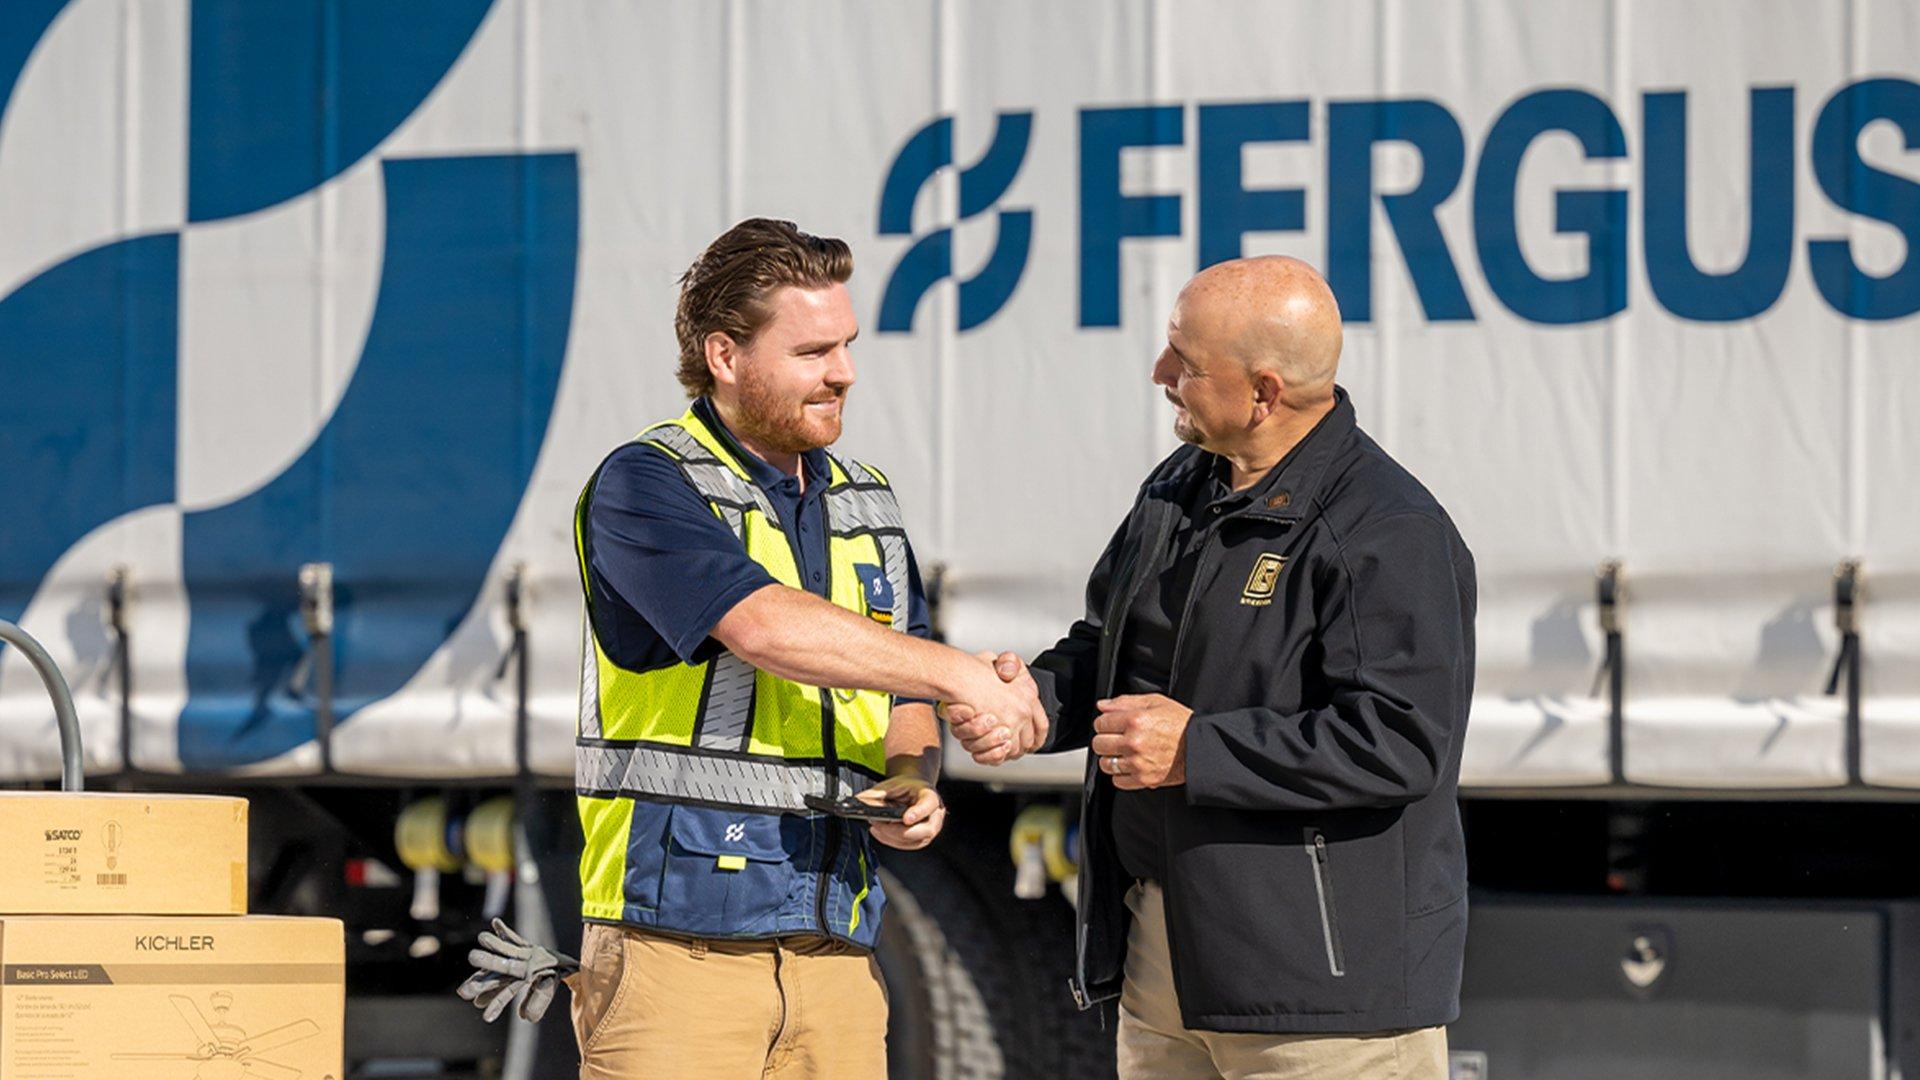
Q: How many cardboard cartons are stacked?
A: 2